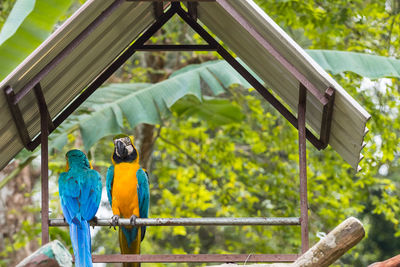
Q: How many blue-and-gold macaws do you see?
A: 2